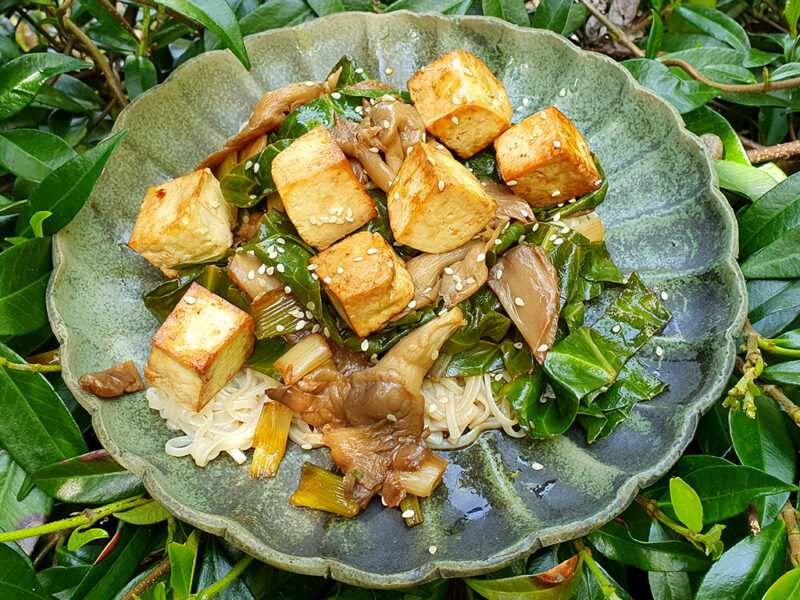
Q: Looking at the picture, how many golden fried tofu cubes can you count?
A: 7